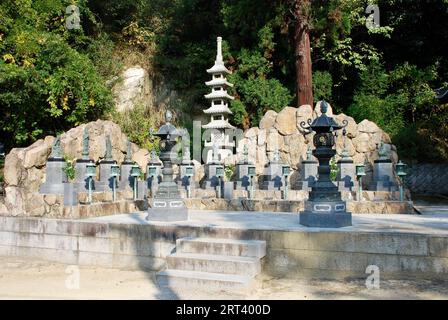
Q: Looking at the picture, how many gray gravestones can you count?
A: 12